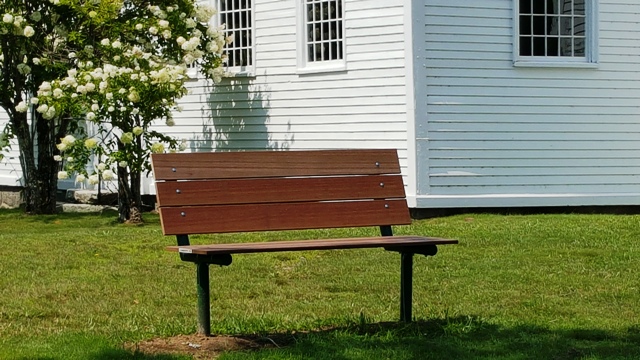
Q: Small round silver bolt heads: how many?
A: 6